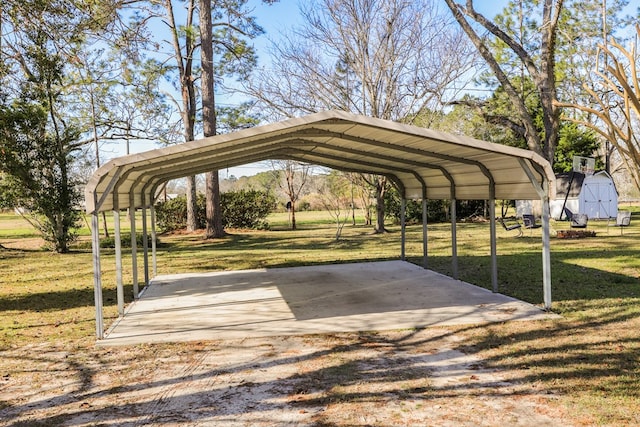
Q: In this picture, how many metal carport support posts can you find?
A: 10